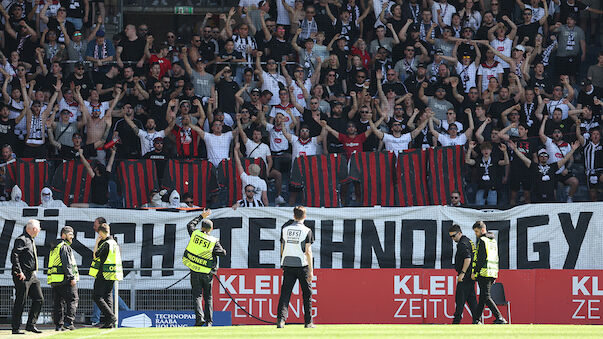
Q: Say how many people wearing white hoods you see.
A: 3